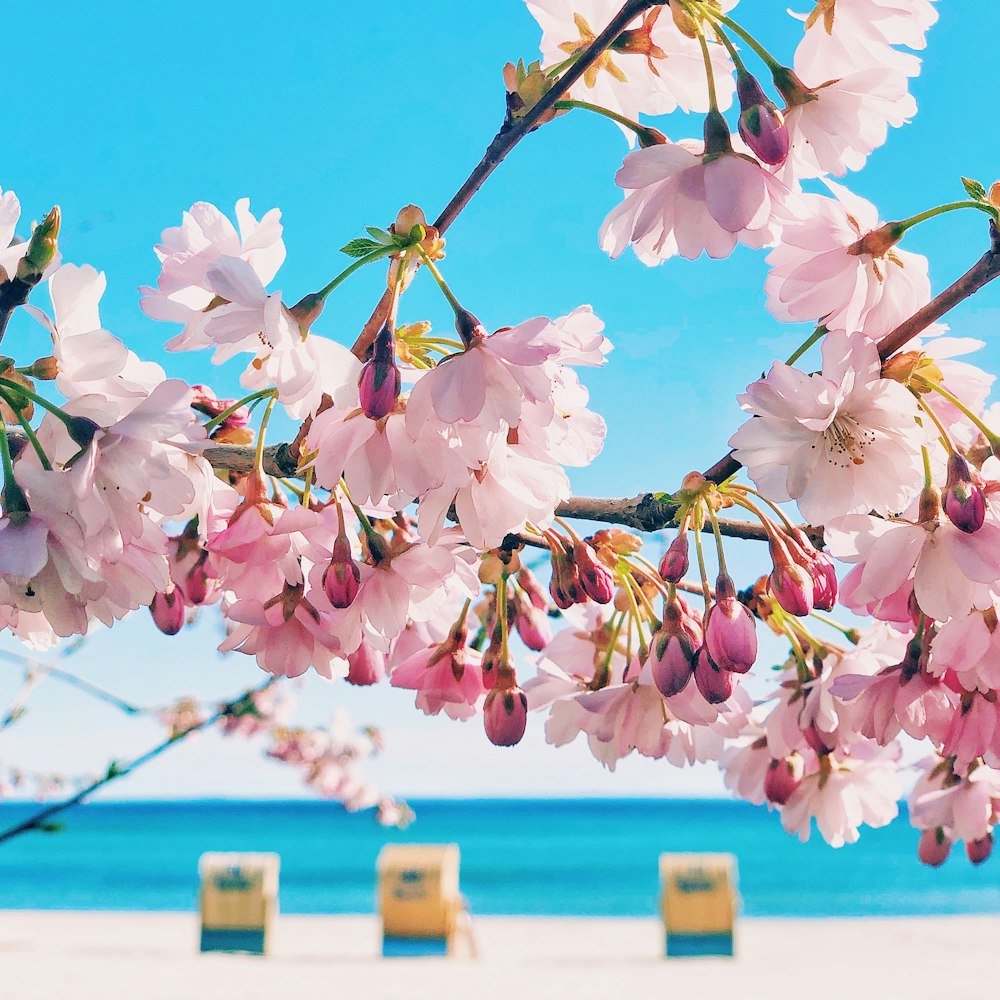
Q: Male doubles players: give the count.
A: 0